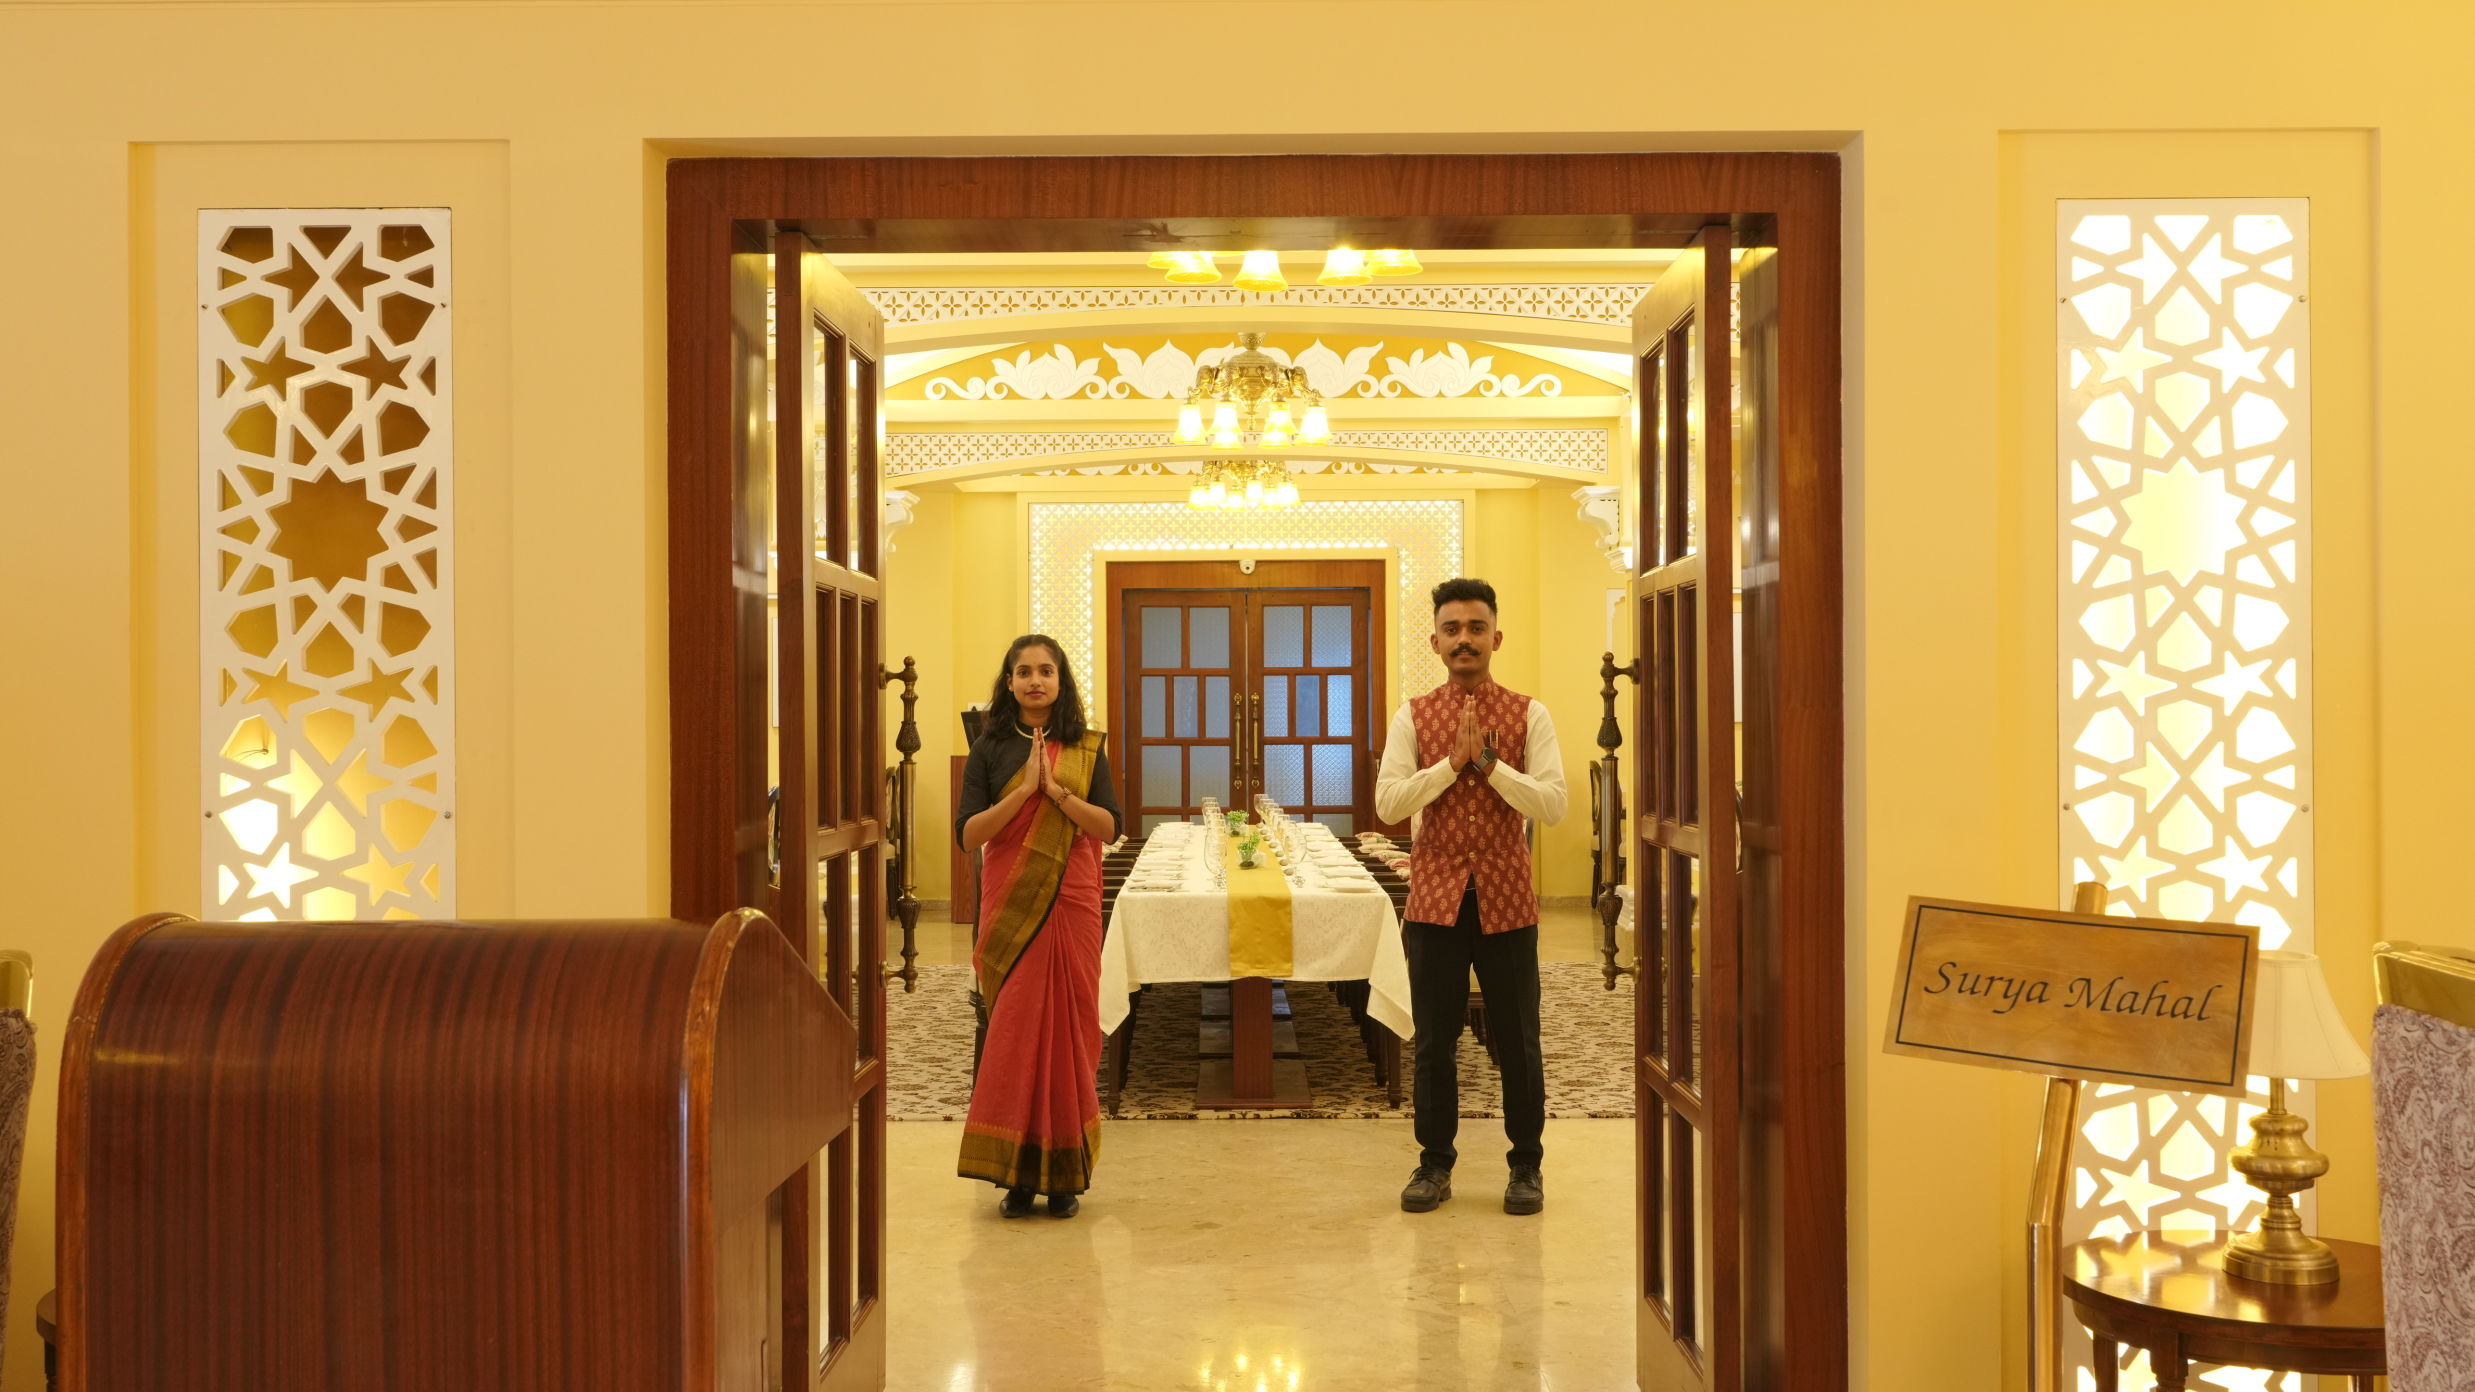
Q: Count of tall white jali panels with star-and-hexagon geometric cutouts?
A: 2